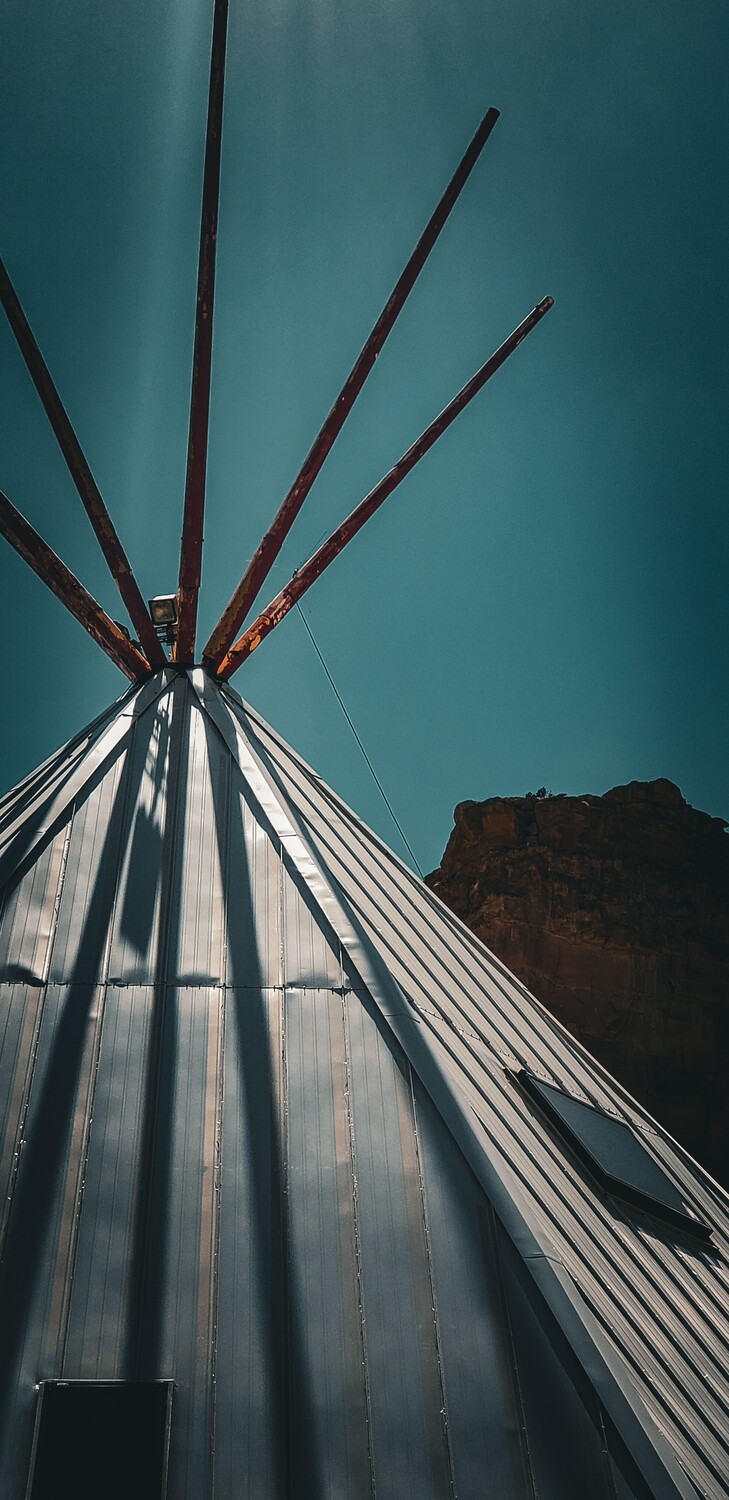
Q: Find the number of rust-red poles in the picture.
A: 5